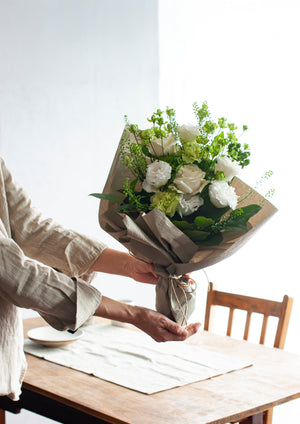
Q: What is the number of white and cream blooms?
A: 7